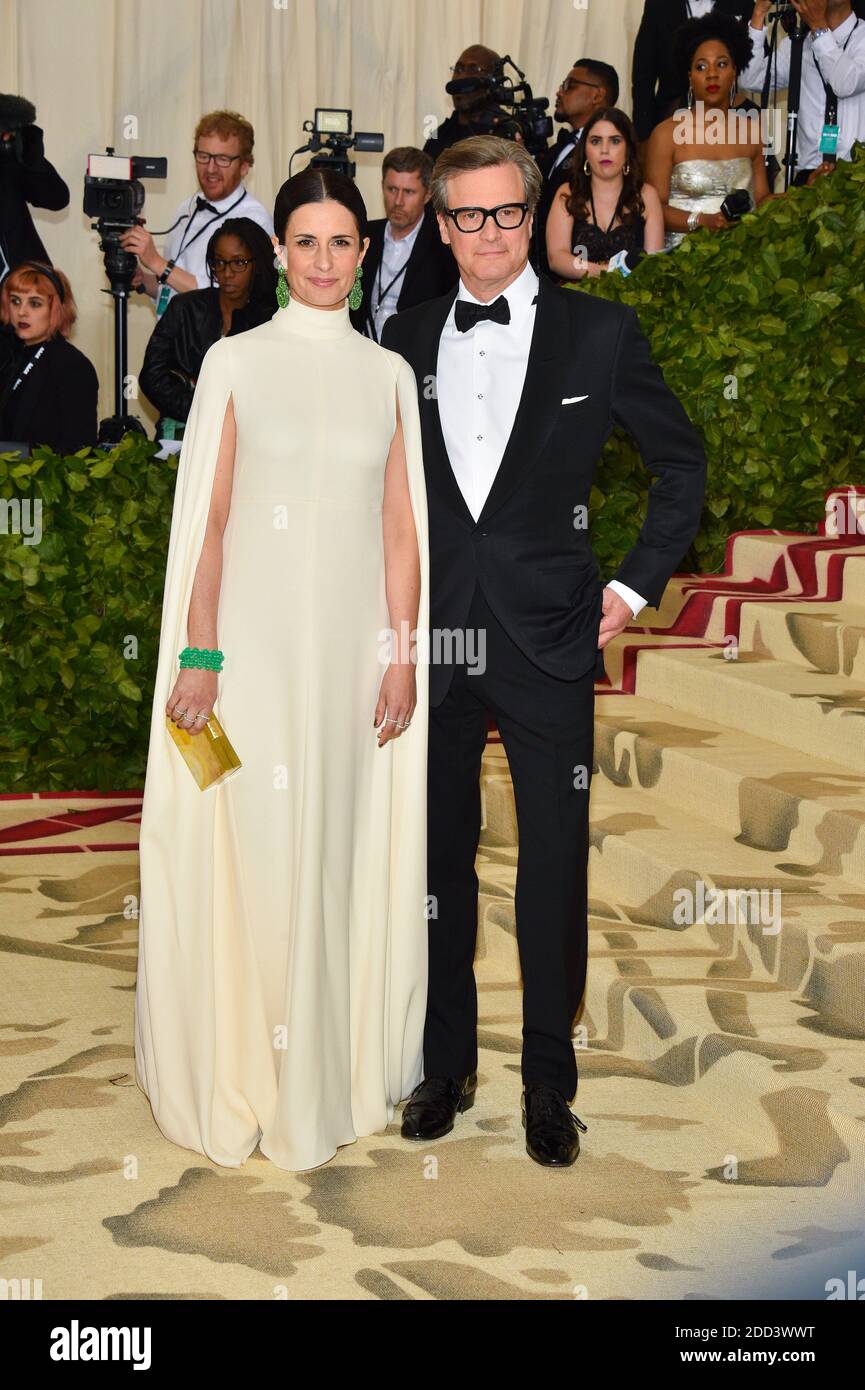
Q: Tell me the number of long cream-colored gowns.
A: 1